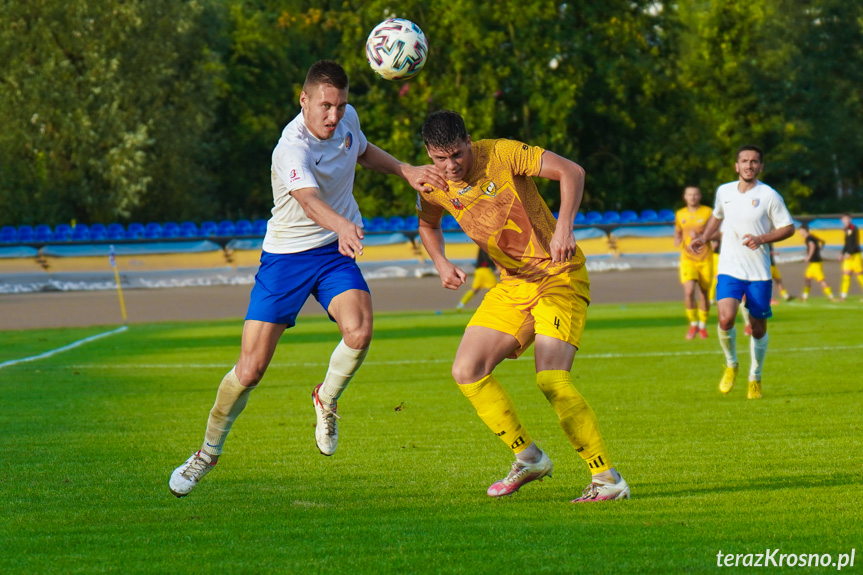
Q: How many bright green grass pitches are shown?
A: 1